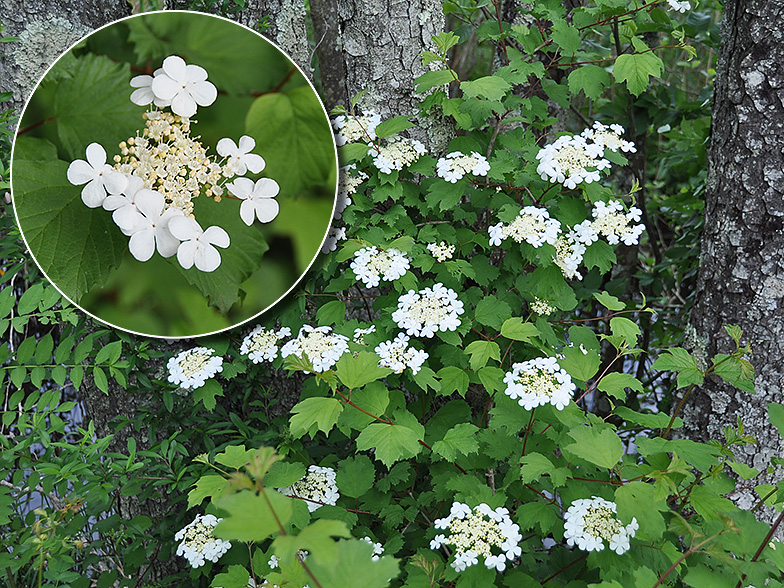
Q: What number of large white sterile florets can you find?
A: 8